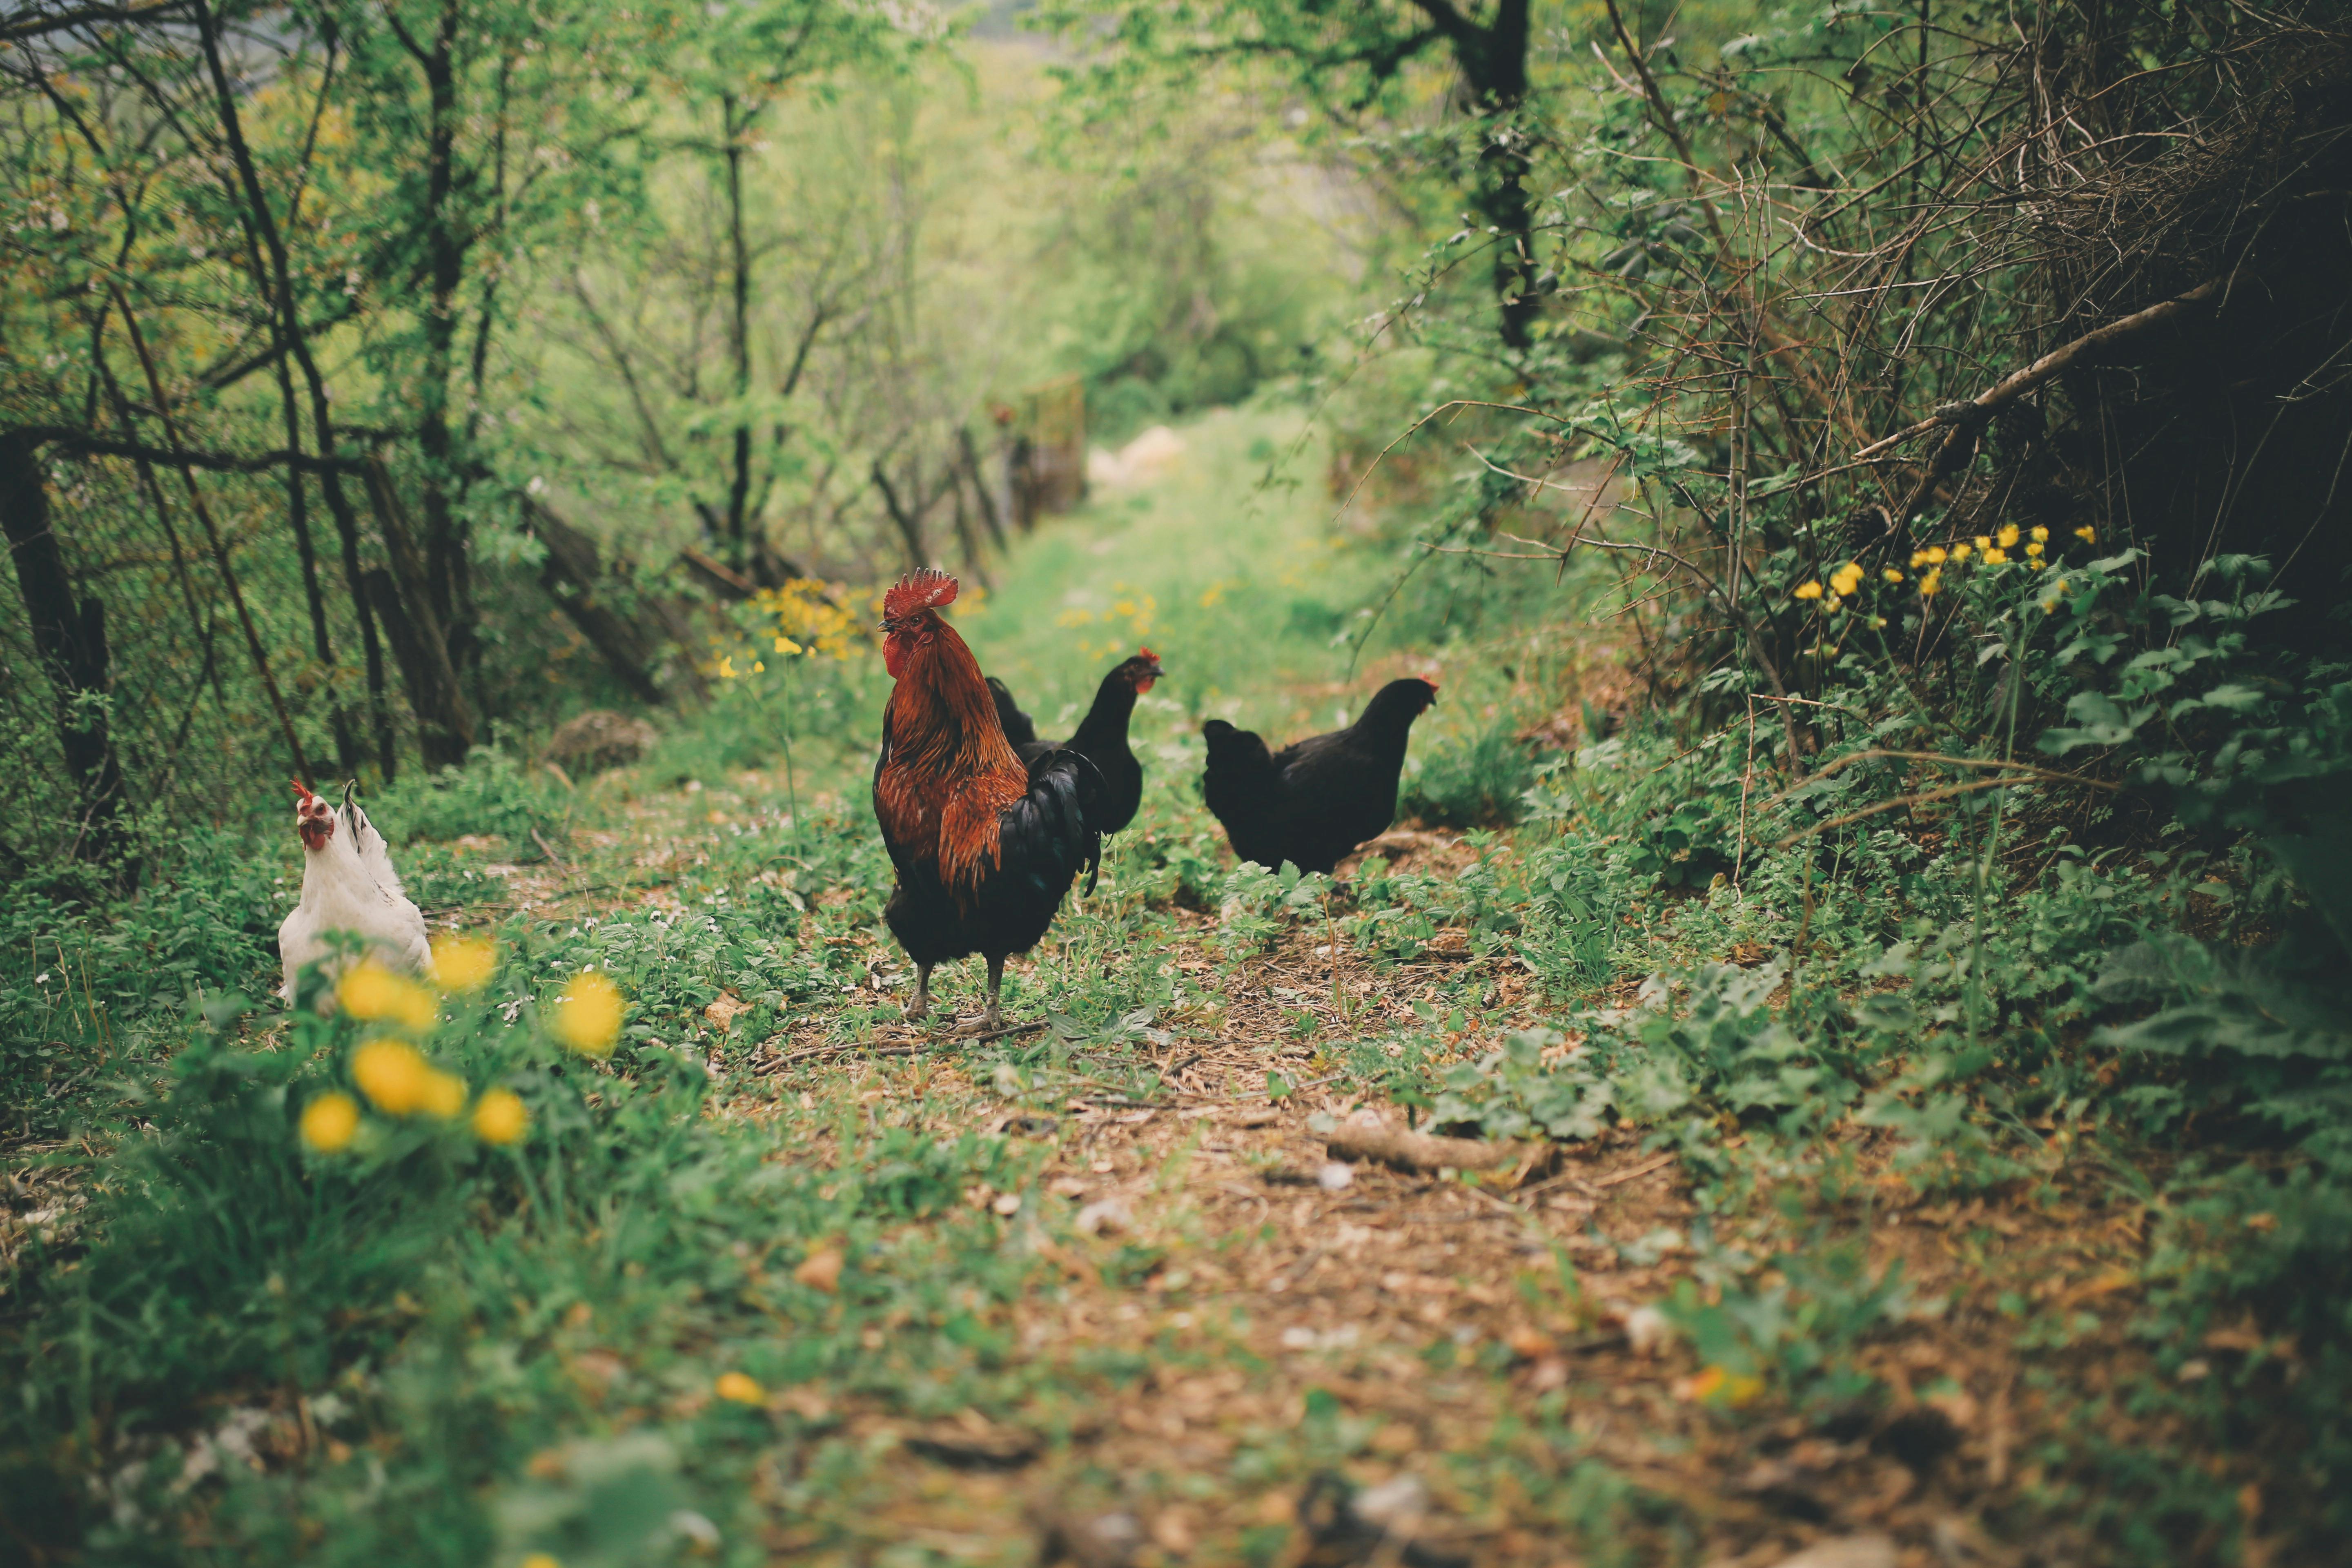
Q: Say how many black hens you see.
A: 2